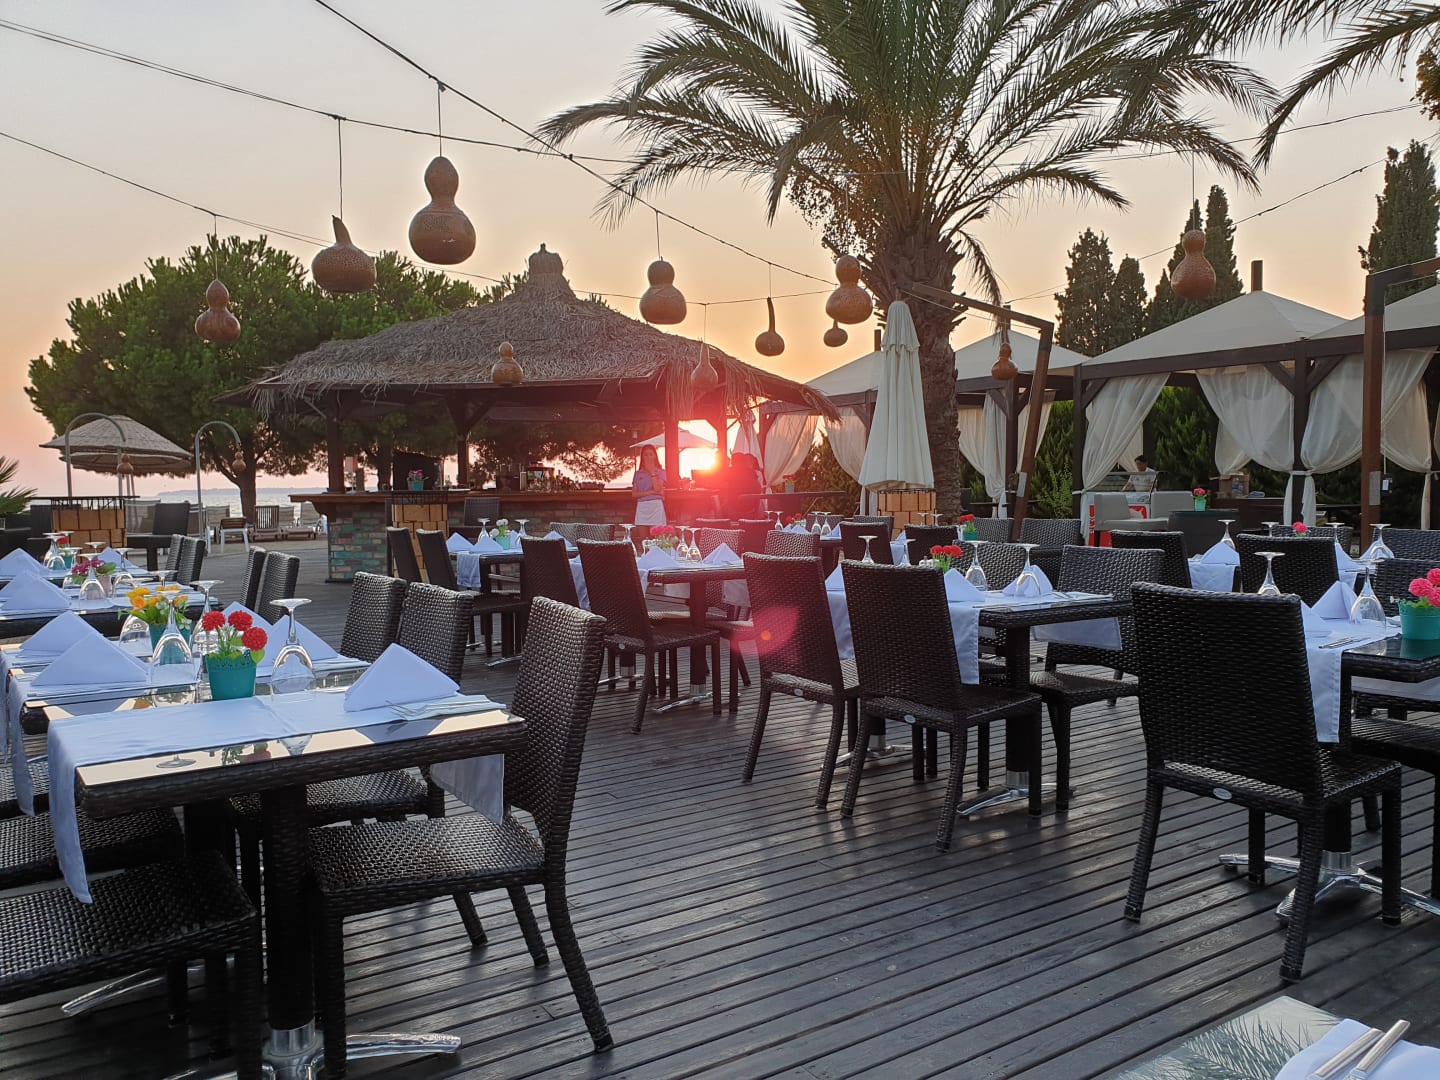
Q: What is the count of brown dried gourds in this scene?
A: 13